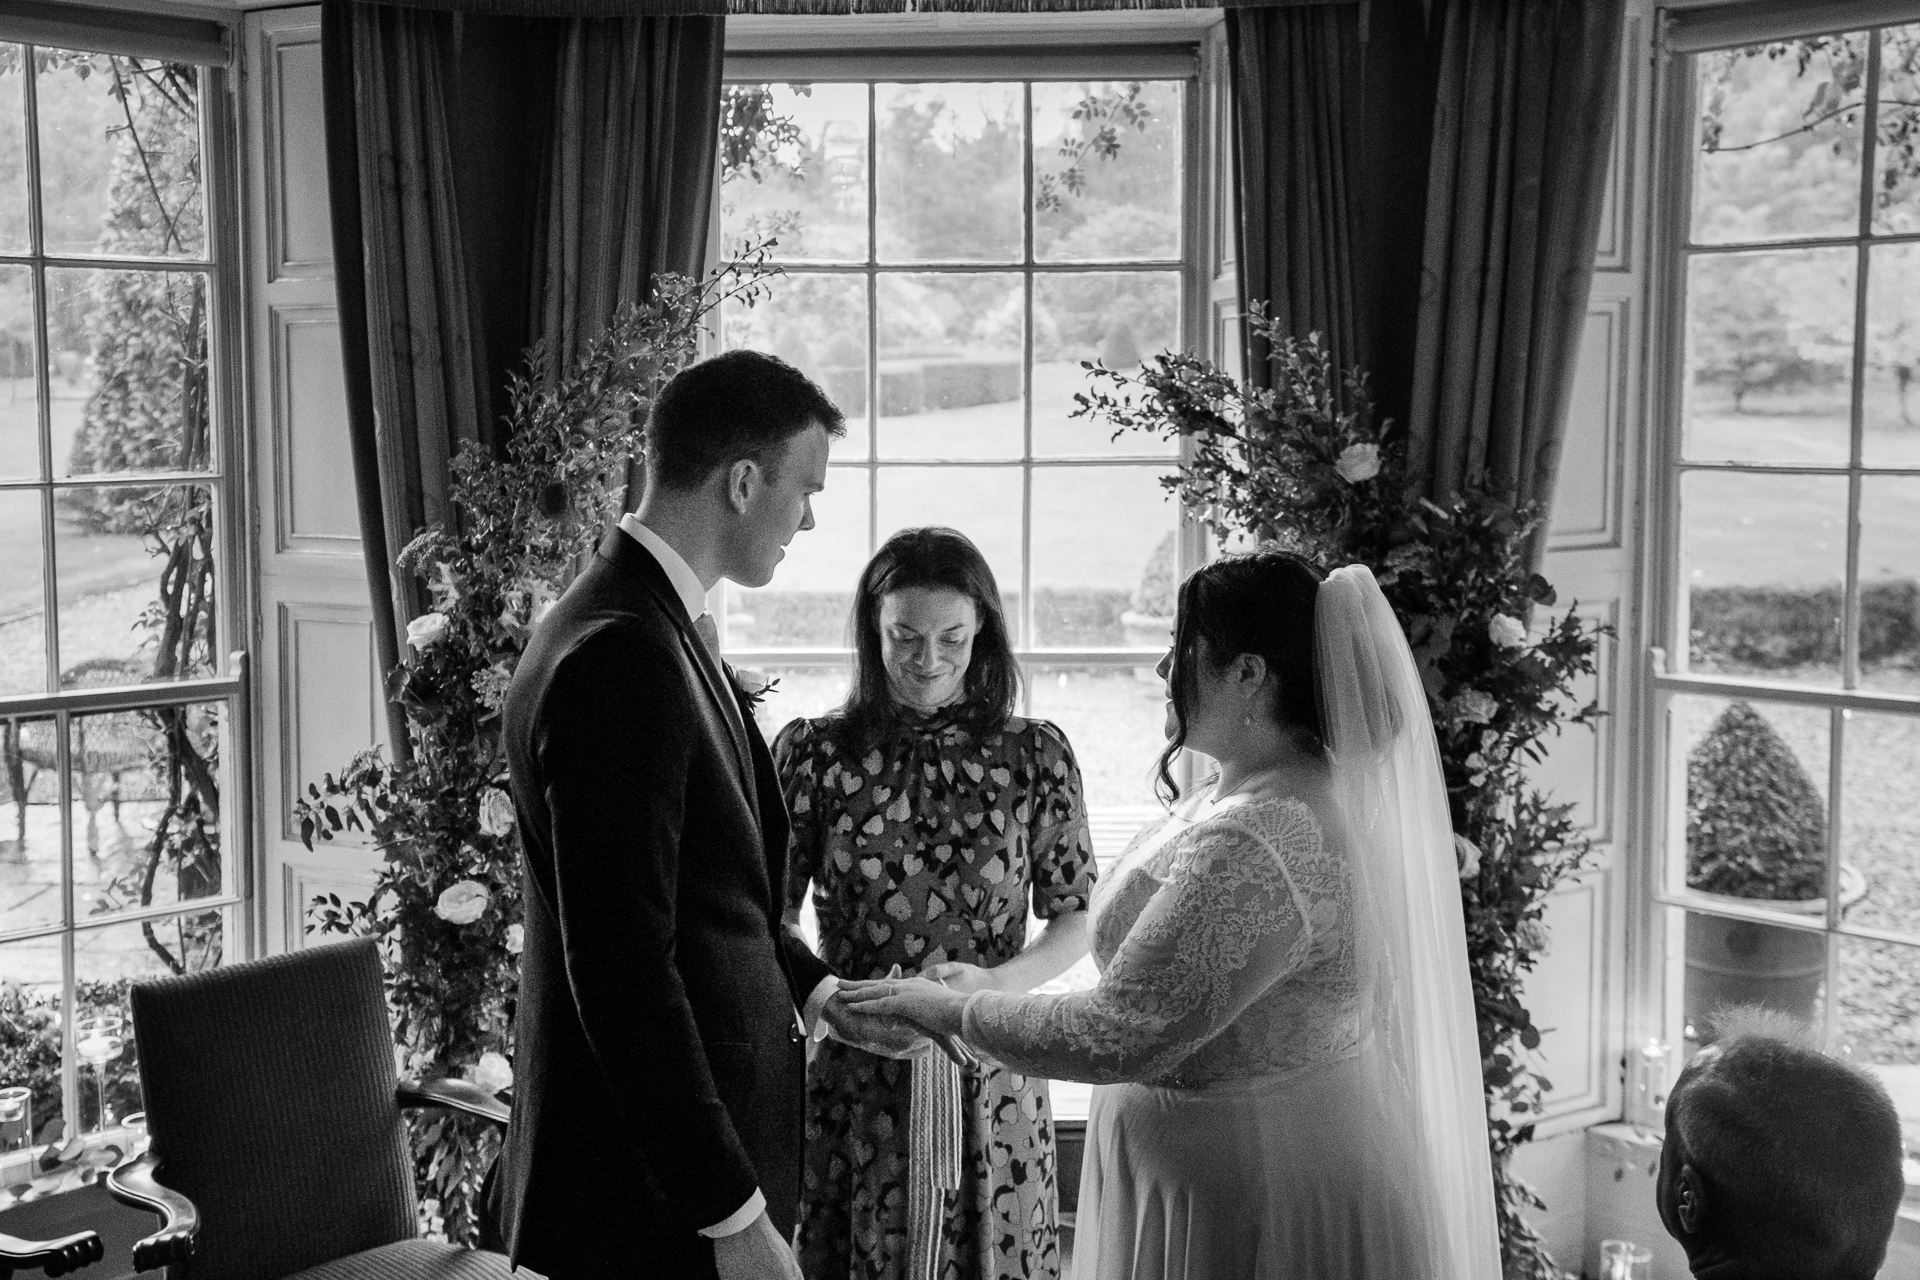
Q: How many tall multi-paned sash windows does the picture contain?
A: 3